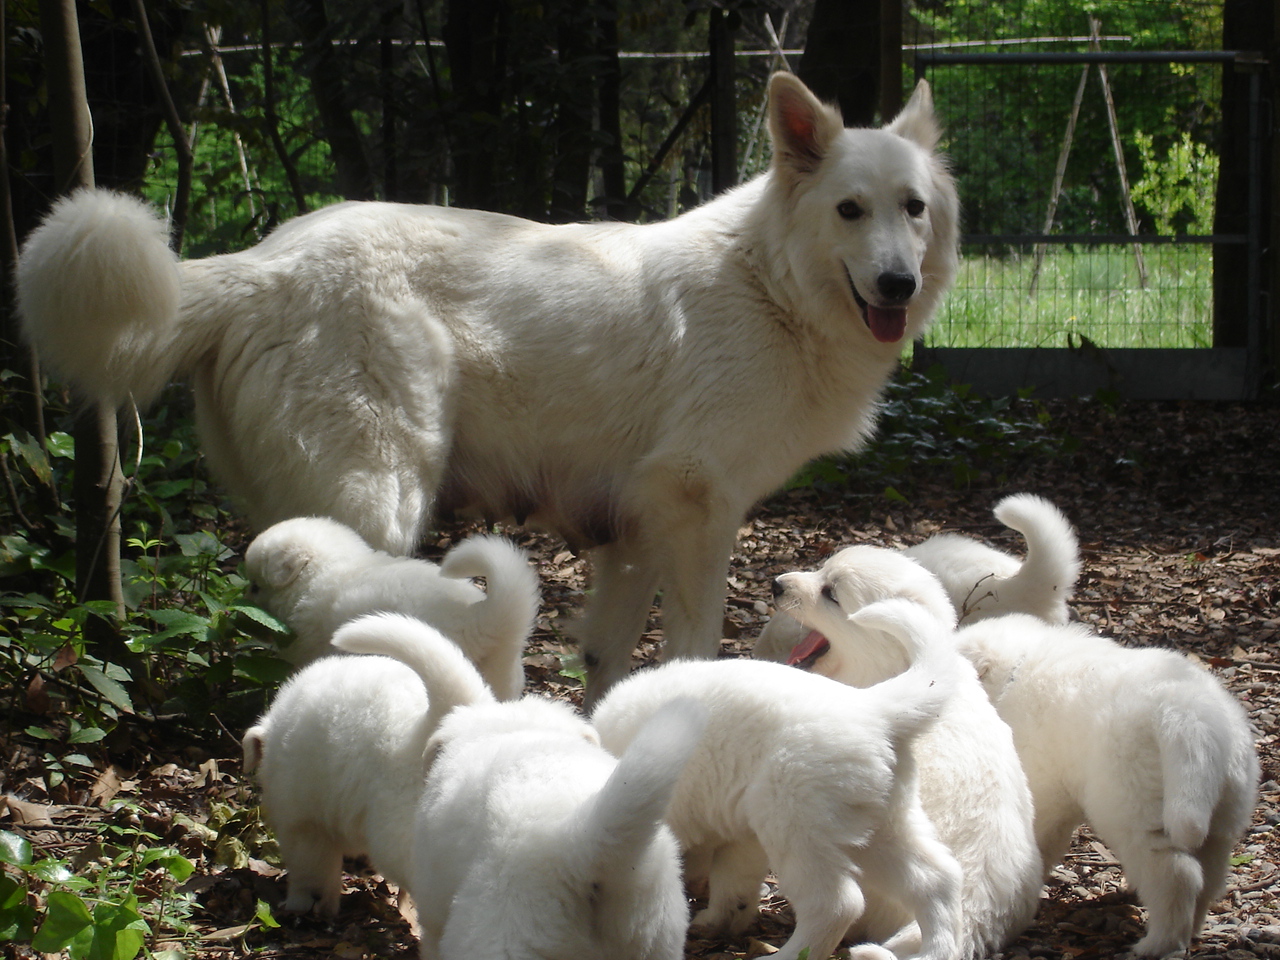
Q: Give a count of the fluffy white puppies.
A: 7